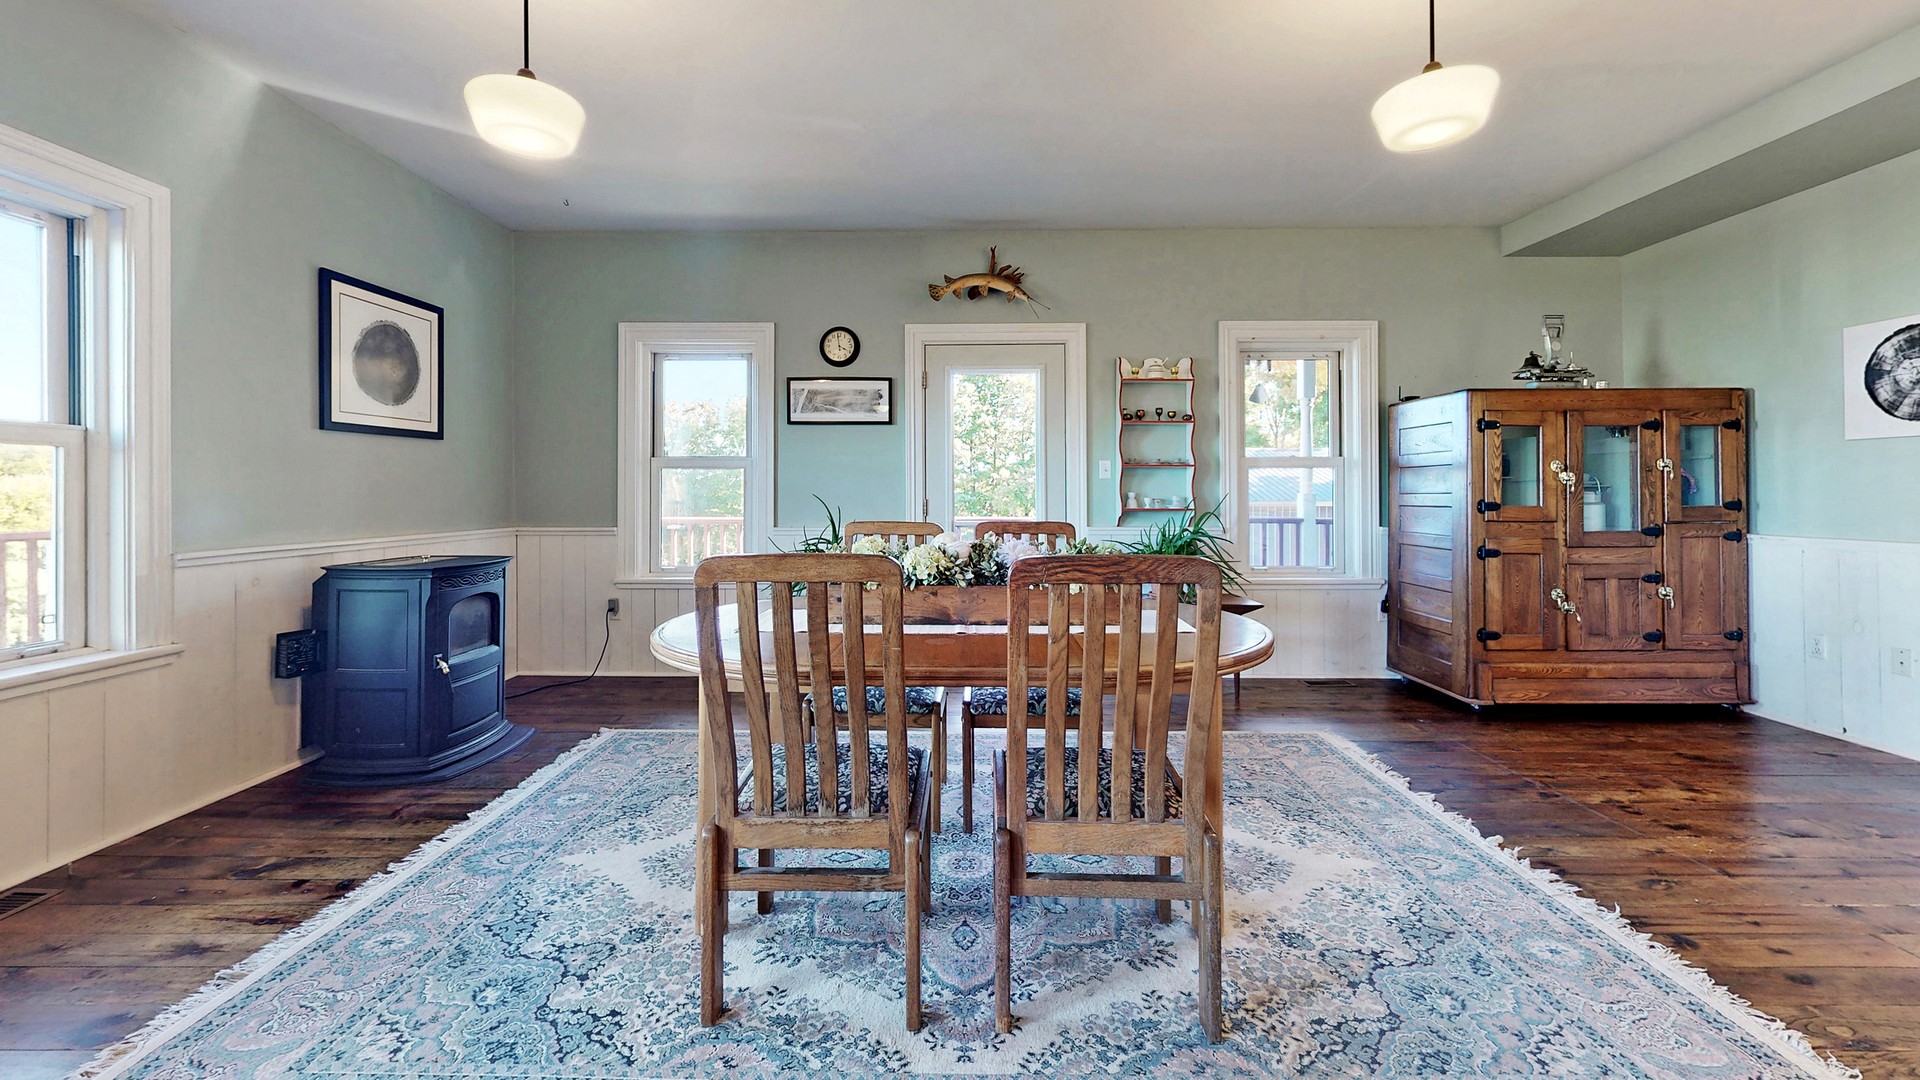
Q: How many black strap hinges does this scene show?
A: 12